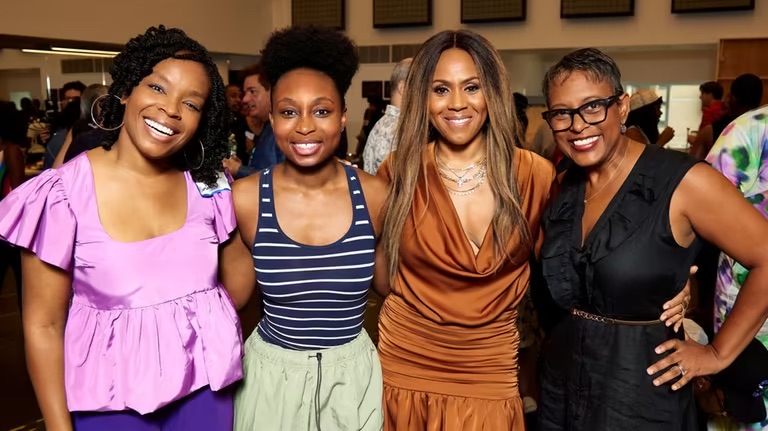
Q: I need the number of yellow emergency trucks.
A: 0